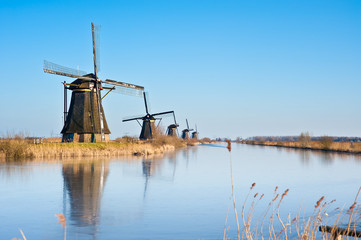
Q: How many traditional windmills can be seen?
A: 5